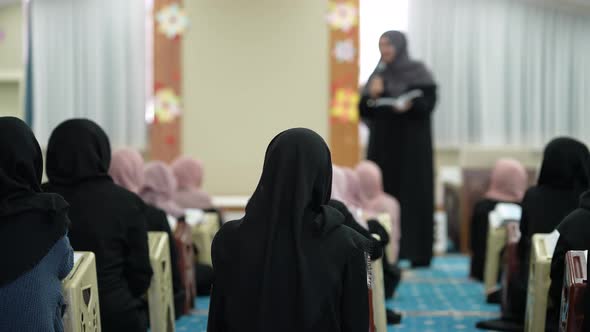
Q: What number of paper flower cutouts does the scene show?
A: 5